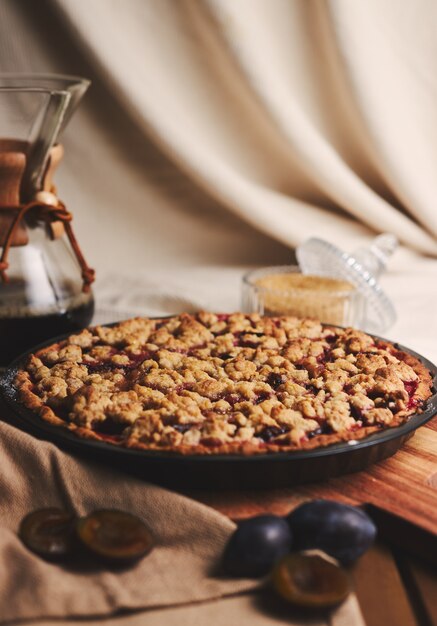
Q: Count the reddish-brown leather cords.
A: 1